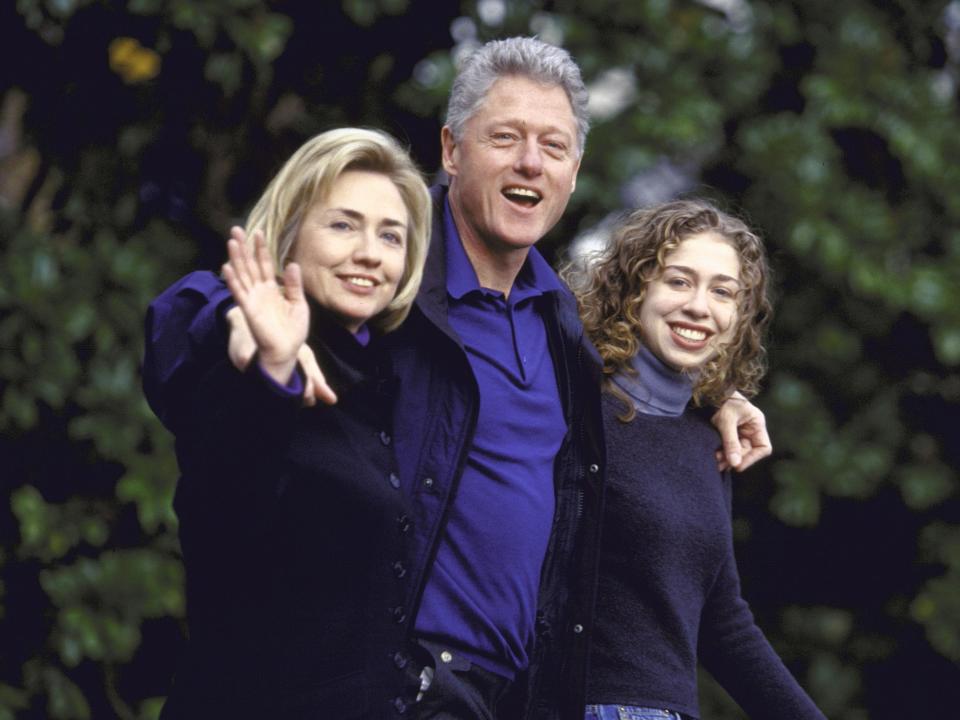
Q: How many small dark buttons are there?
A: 7